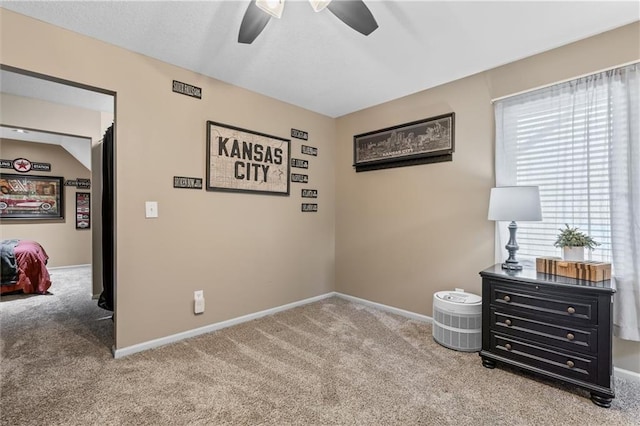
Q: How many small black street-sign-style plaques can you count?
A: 8